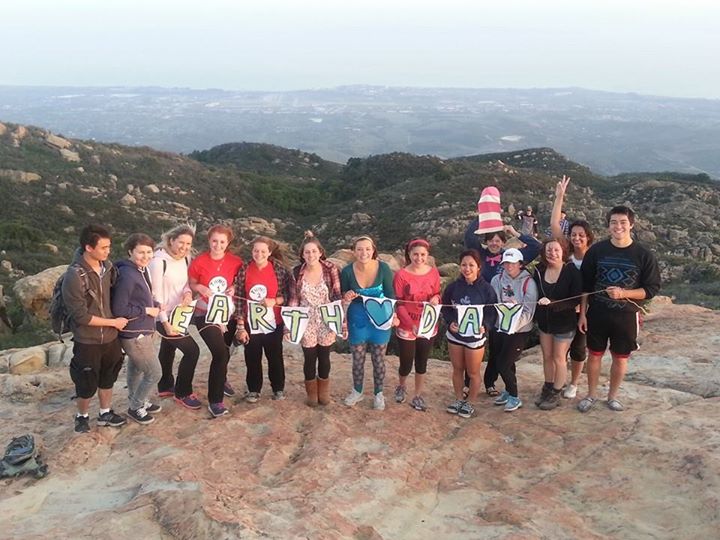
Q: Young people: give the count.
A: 14